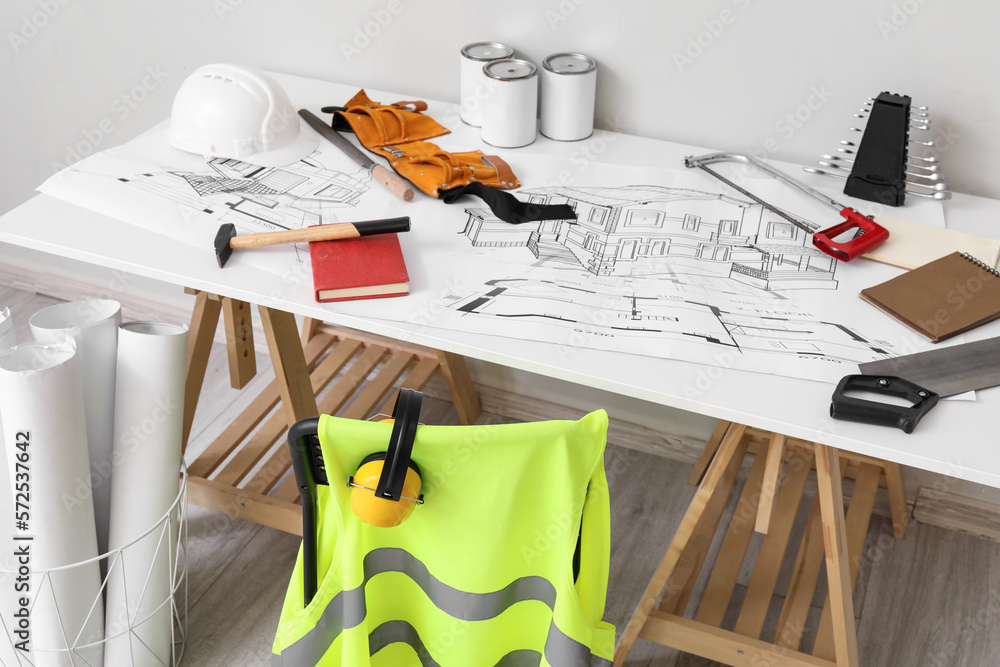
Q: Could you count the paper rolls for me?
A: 4